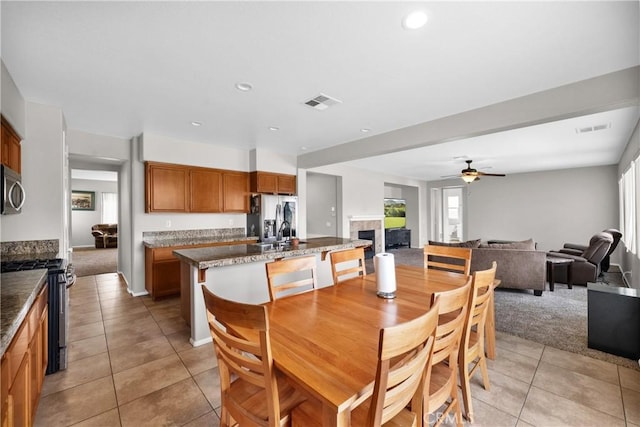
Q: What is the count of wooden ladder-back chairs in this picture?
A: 7